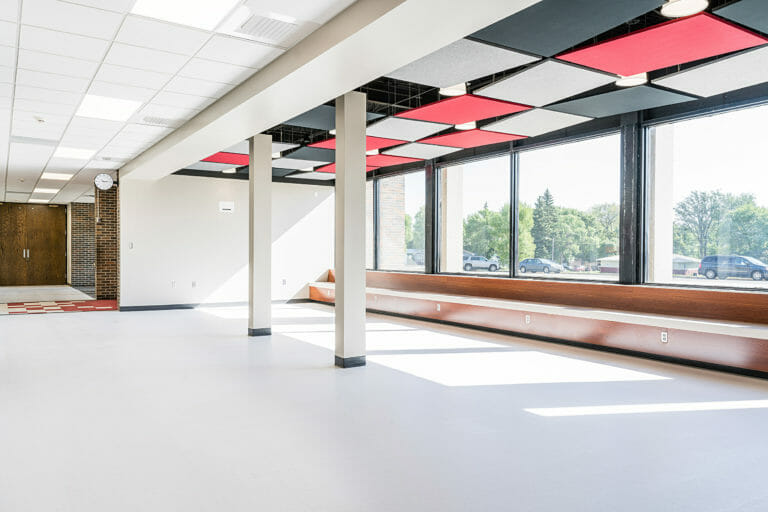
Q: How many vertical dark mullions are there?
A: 4